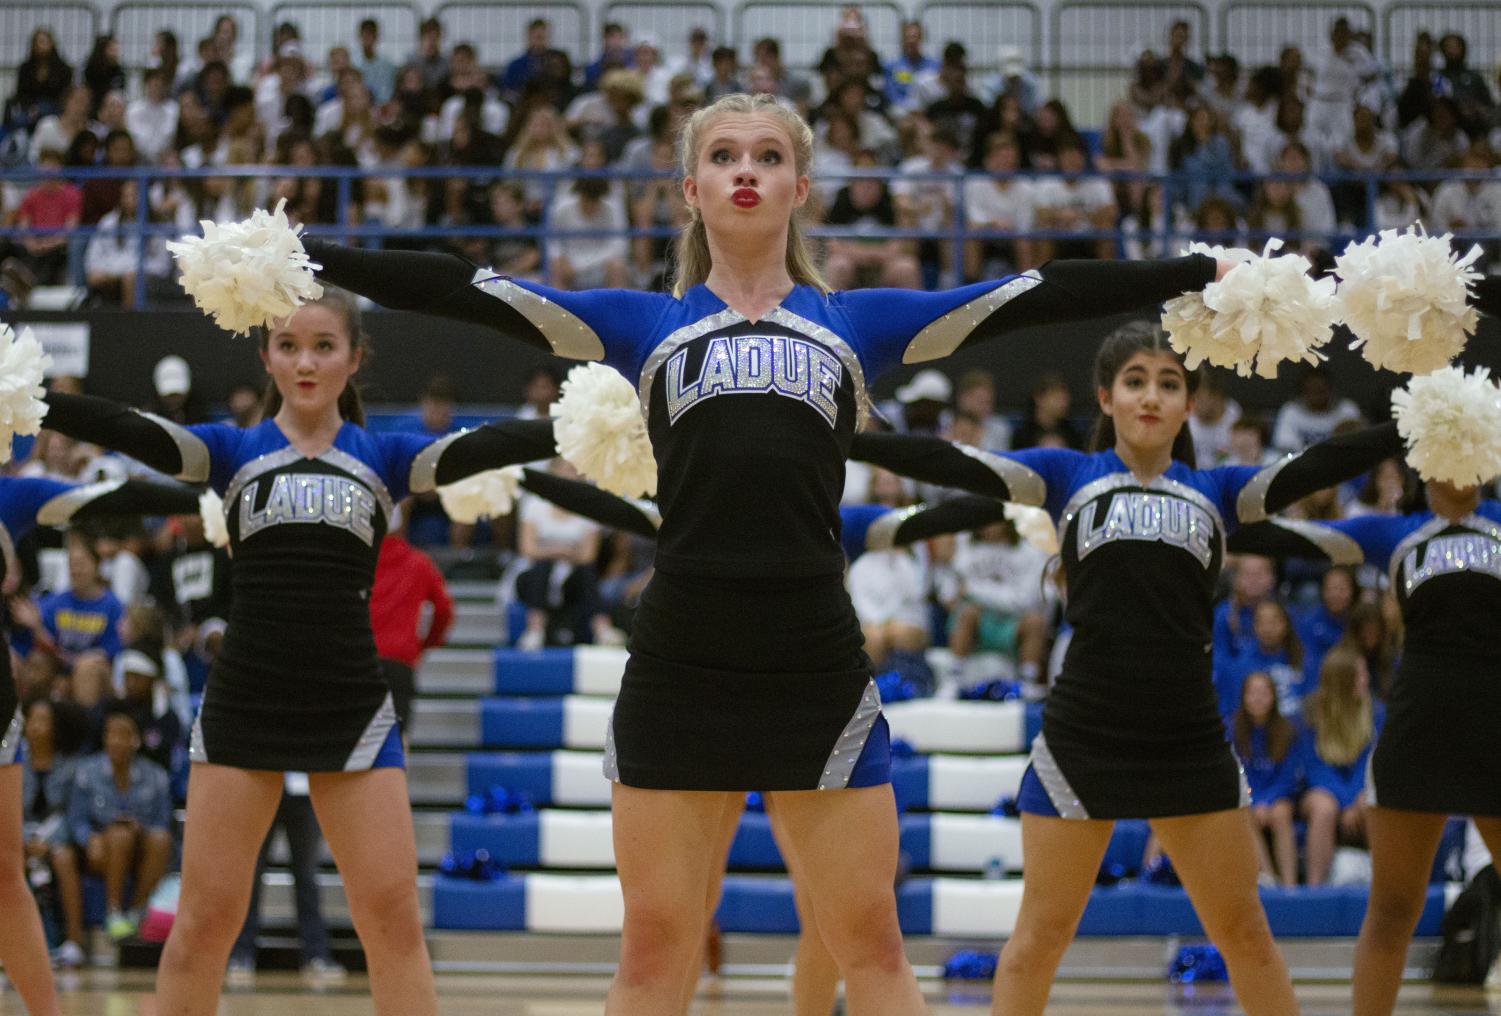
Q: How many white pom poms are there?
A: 9